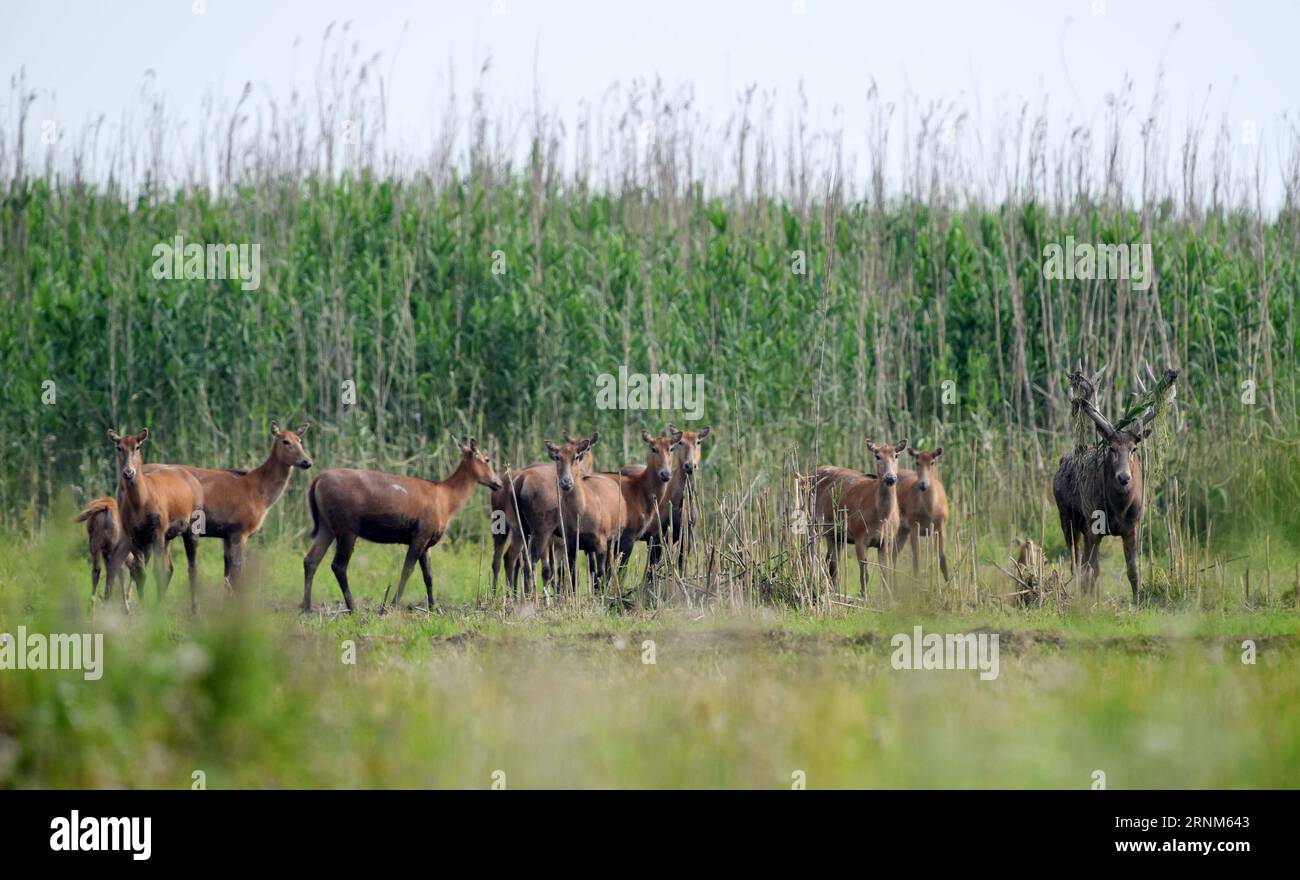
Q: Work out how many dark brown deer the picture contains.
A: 1